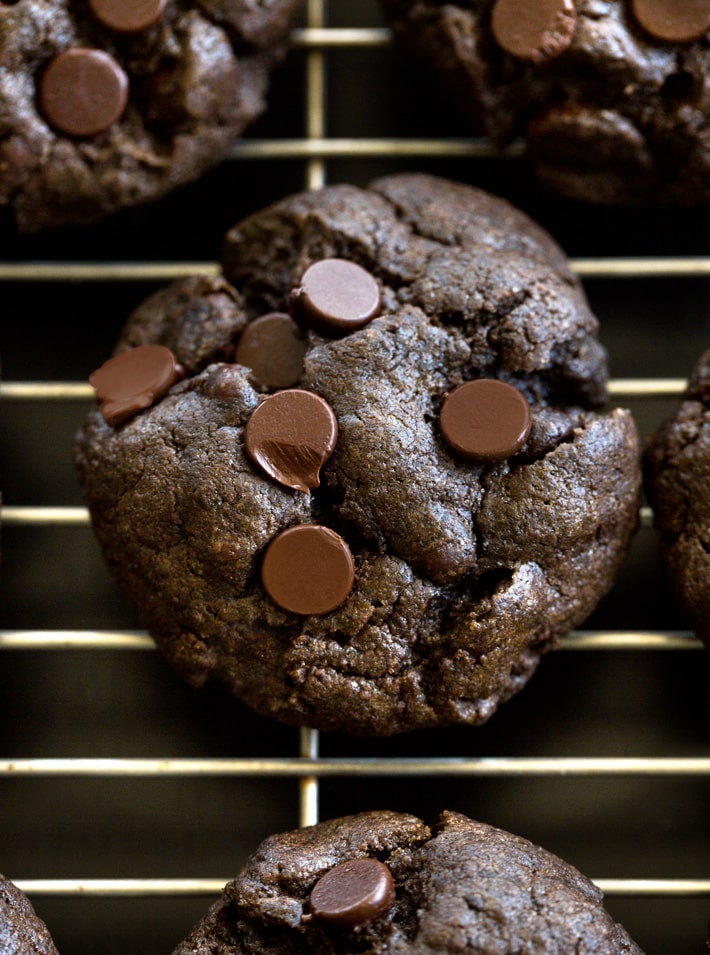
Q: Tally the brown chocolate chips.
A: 11